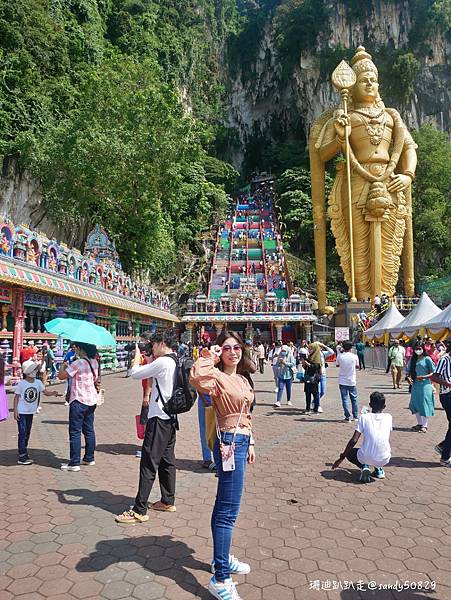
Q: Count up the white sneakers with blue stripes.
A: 2